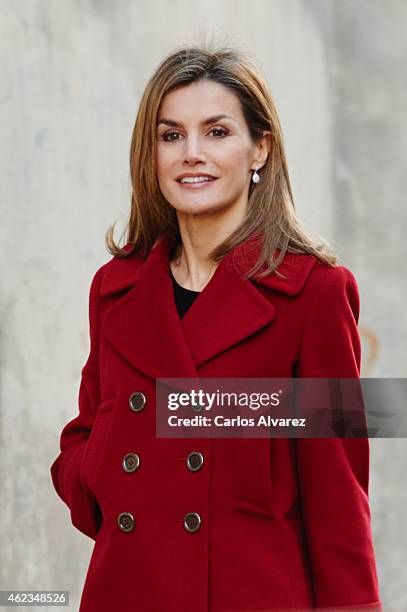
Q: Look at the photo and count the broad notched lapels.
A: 2